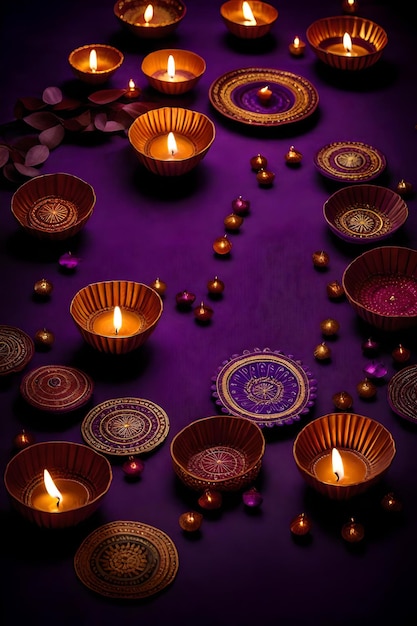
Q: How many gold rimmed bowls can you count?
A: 13